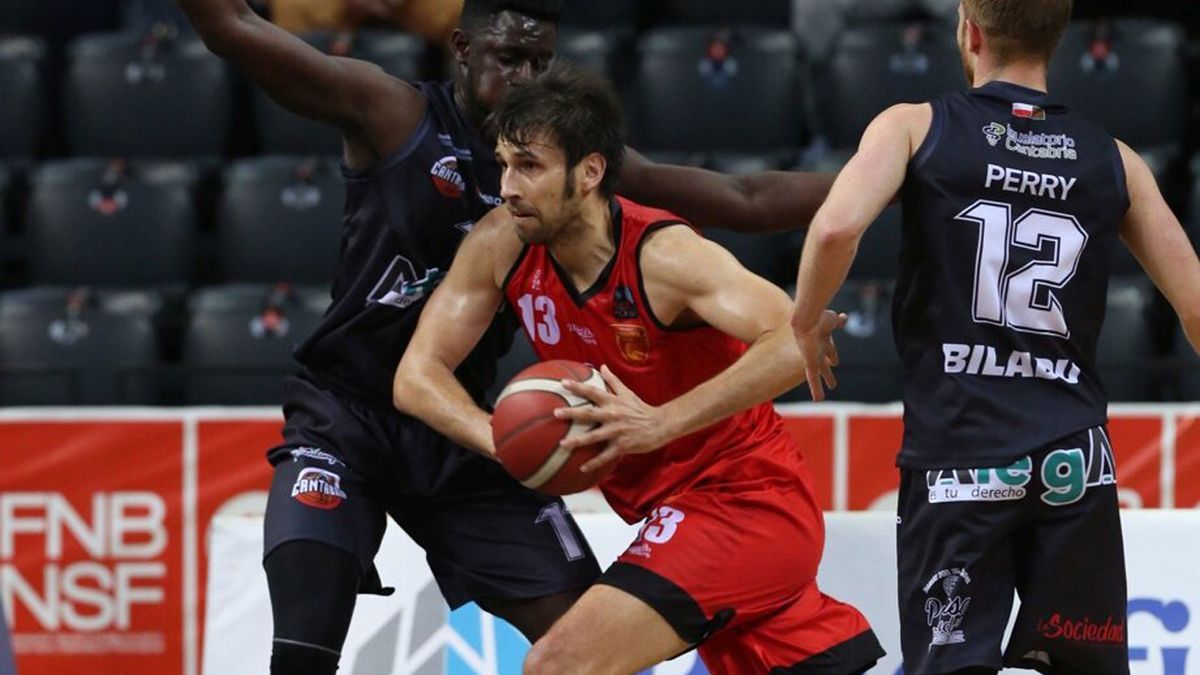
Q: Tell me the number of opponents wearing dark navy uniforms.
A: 2